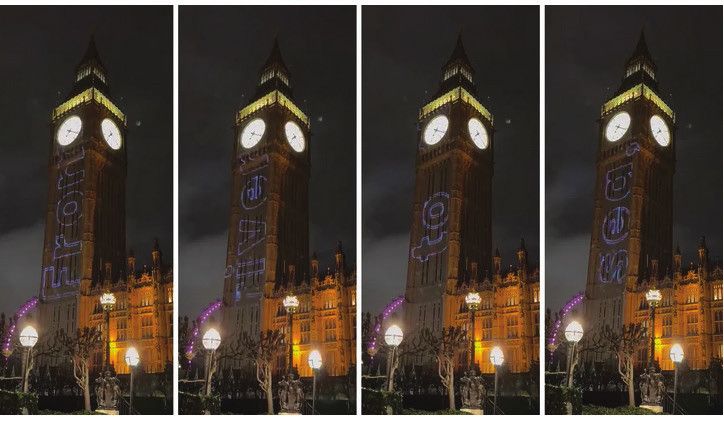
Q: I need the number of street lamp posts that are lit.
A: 12